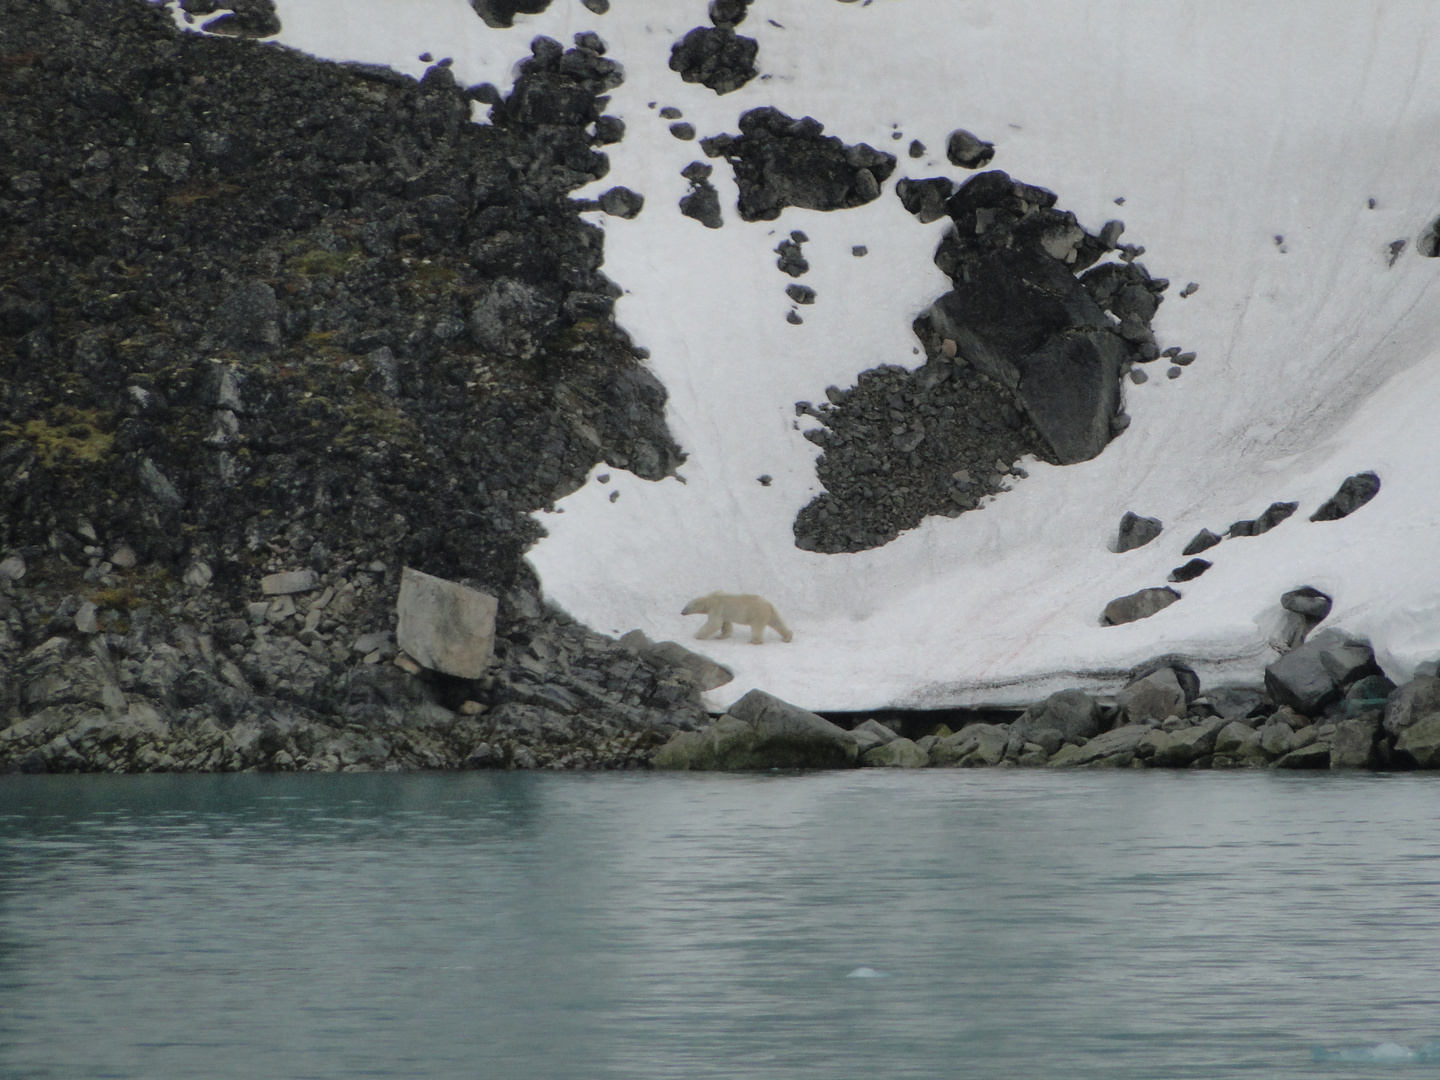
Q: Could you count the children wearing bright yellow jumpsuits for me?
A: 0